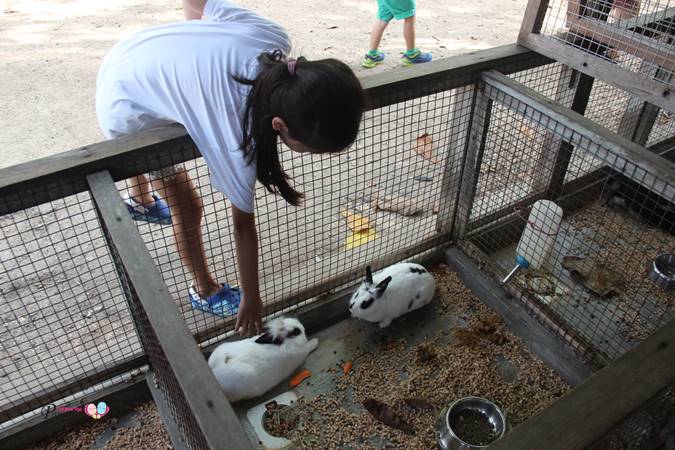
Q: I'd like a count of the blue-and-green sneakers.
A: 2